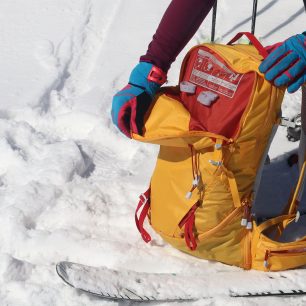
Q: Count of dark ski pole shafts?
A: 2